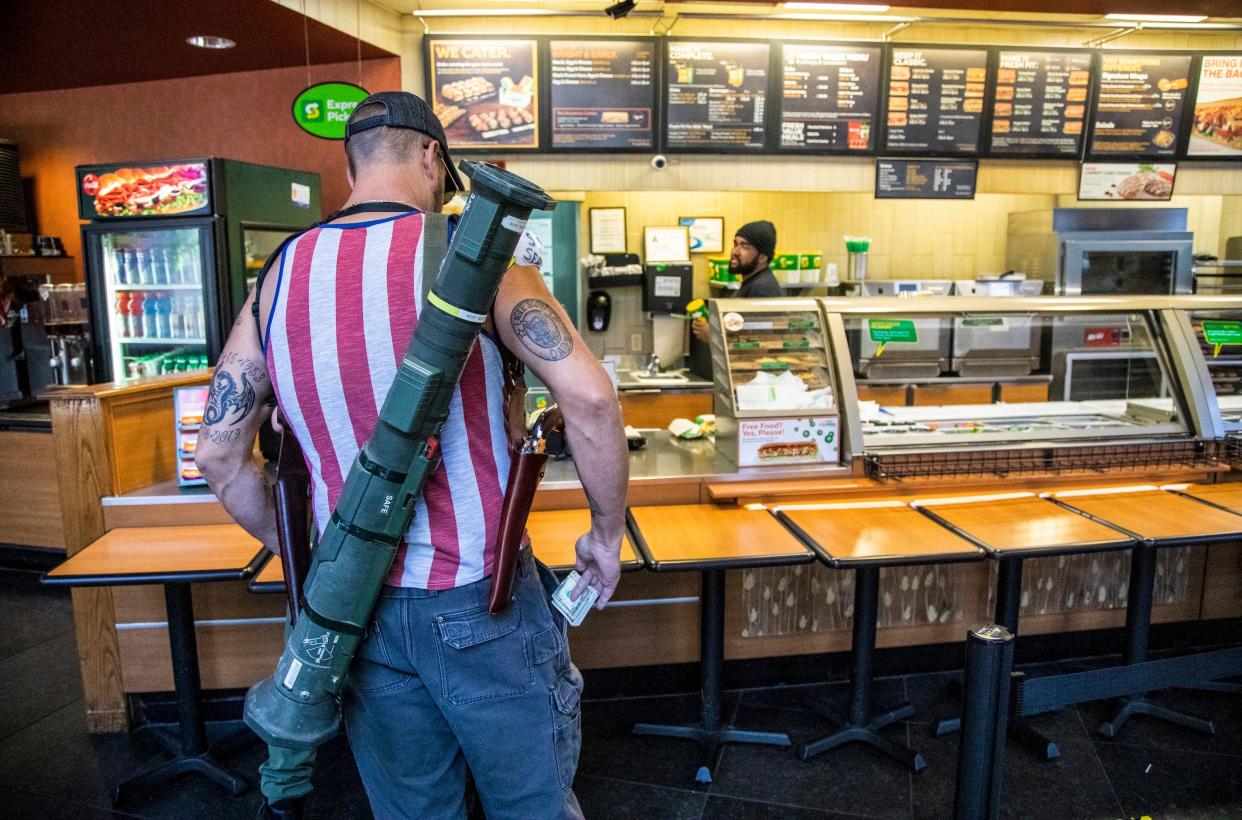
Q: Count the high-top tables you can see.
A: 8